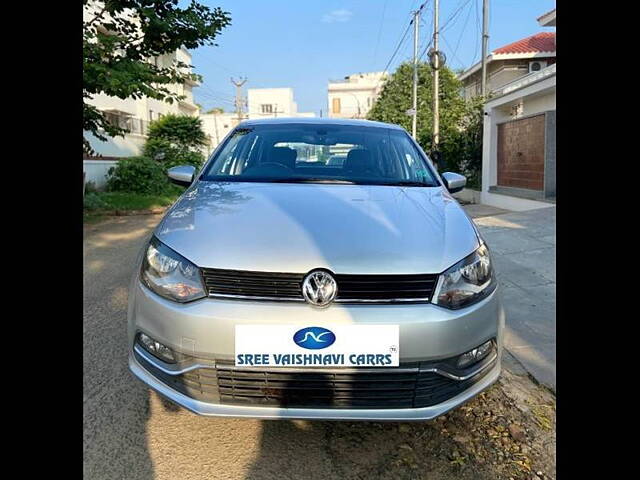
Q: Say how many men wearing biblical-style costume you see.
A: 0